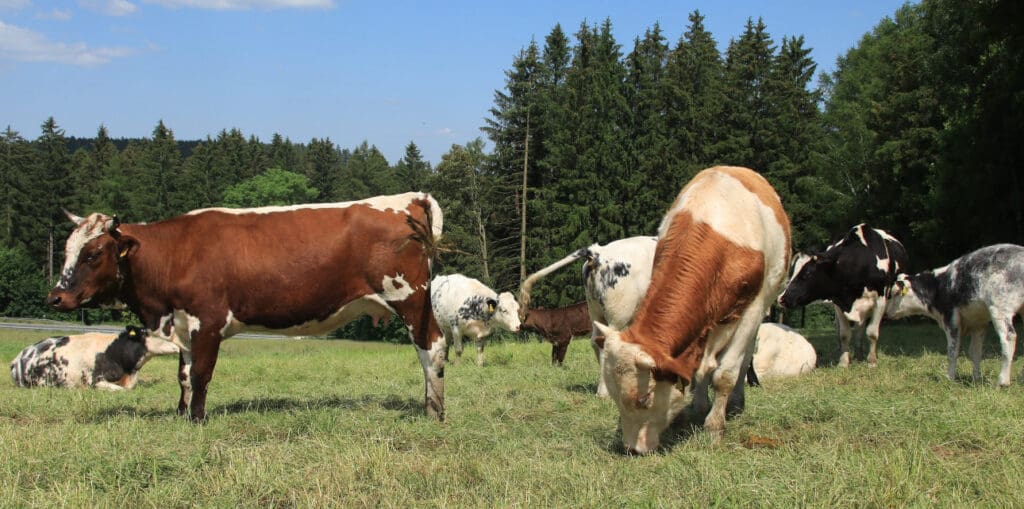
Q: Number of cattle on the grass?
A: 9